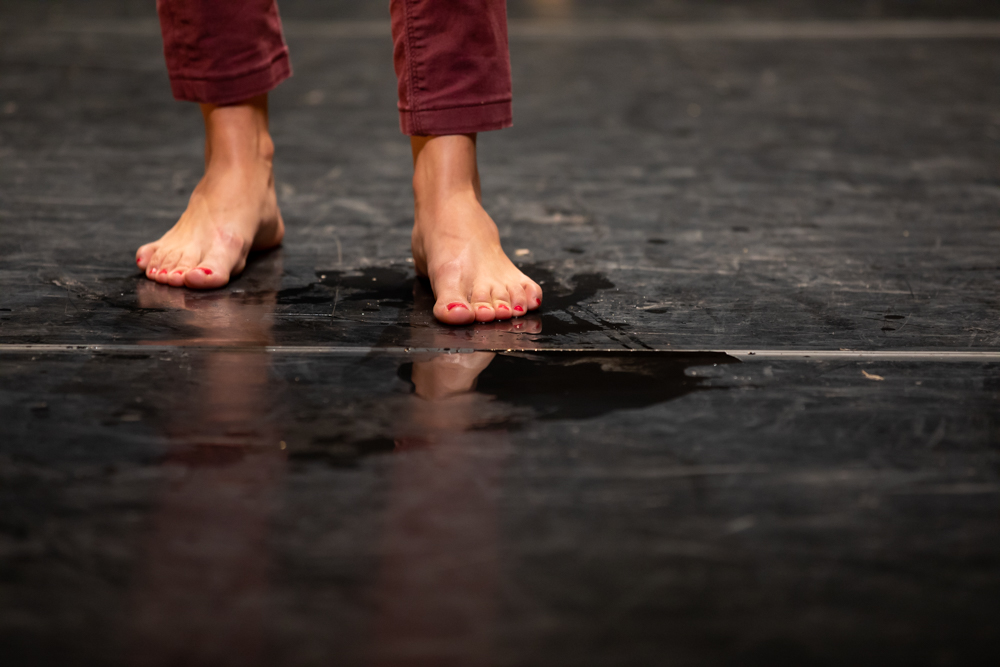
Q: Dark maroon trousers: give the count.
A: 1